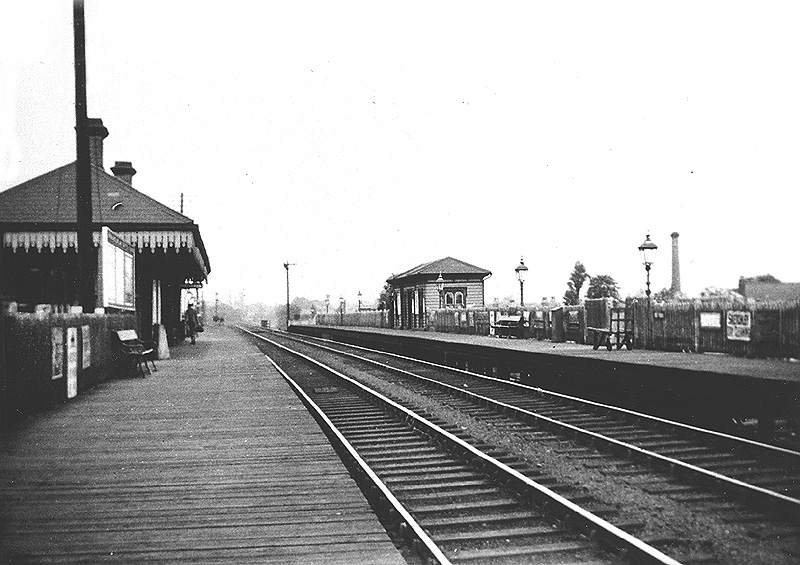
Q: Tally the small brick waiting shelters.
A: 1